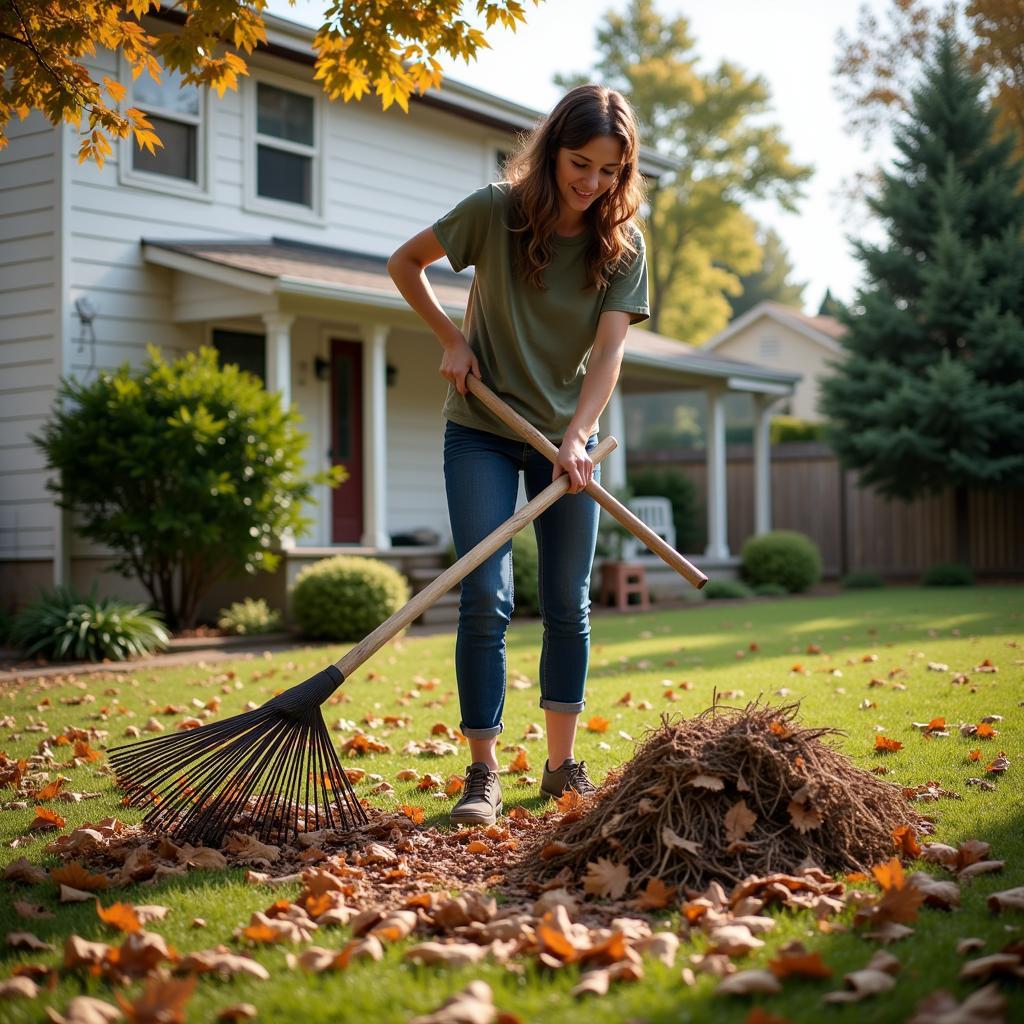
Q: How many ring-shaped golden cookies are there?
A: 0